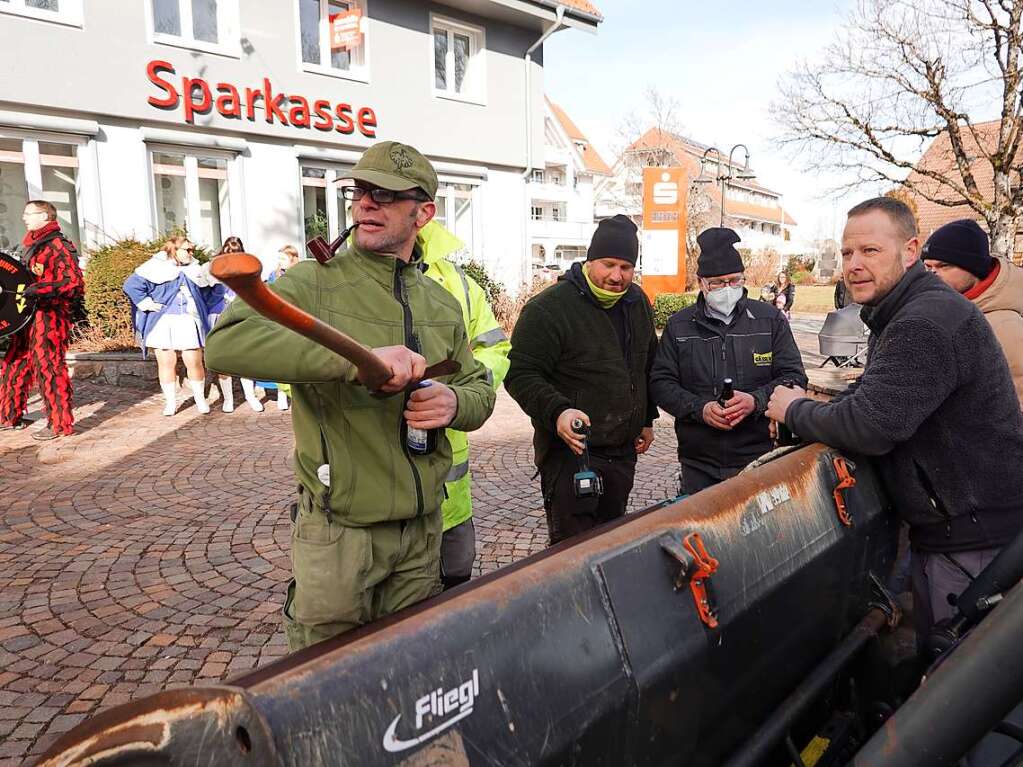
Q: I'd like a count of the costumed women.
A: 3